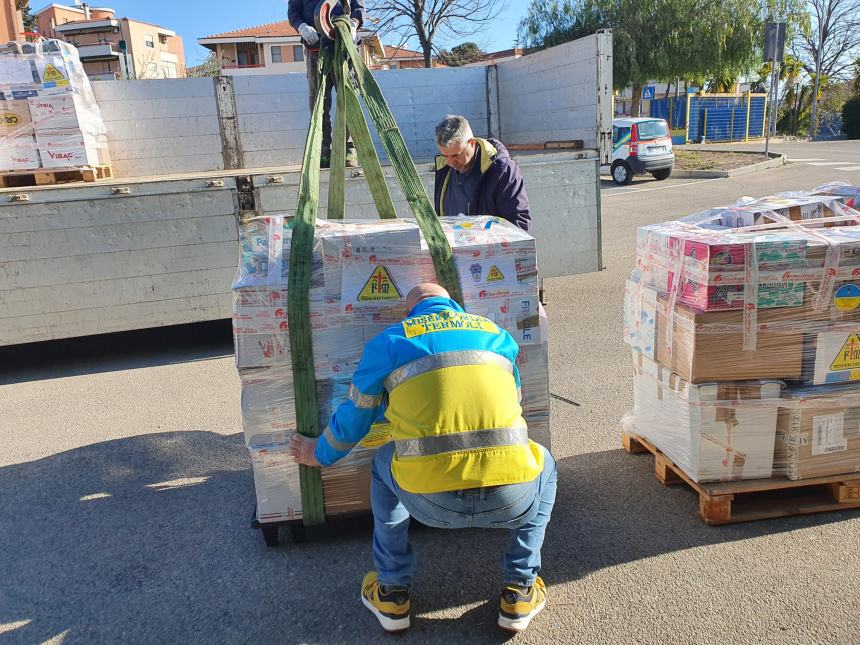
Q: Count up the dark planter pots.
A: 0